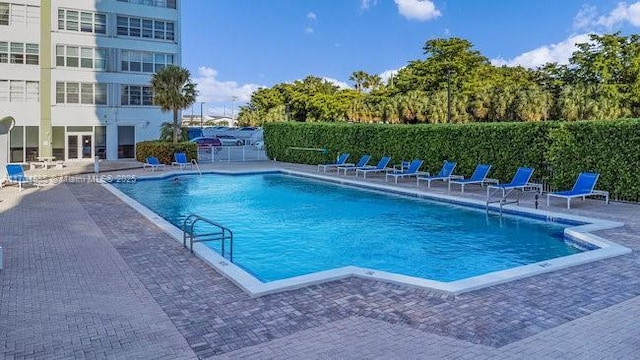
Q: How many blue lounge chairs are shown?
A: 11